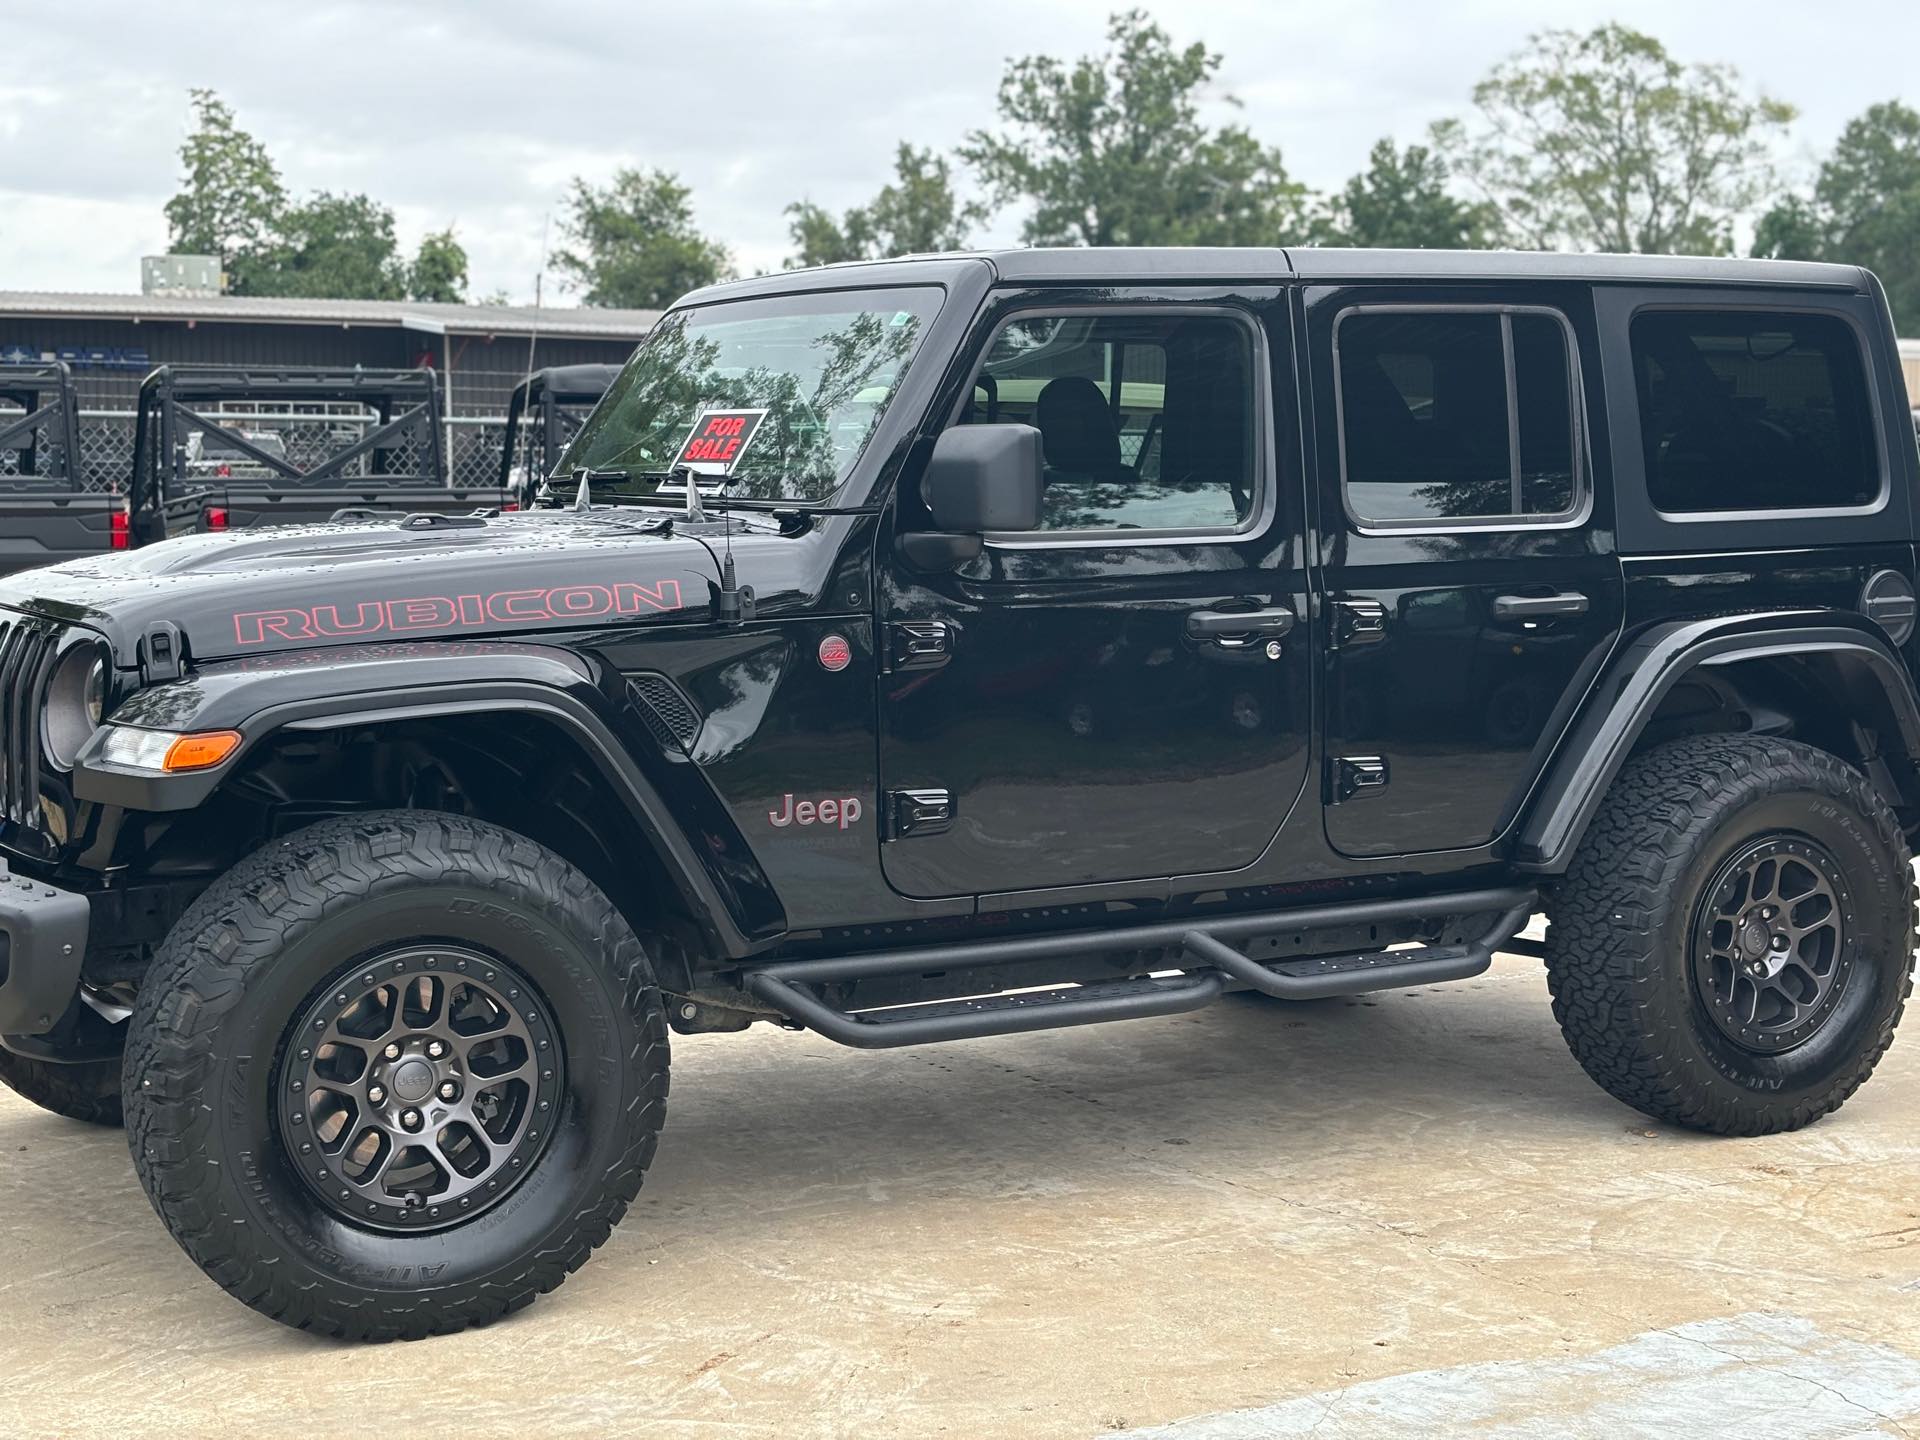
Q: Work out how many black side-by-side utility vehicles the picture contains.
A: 3